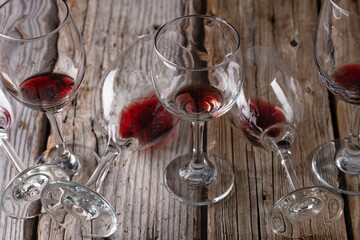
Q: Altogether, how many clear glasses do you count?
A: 6